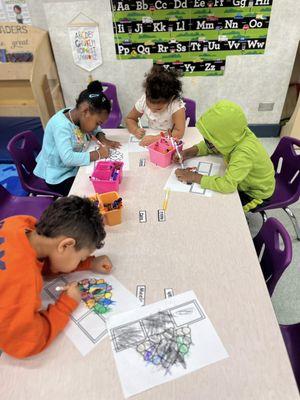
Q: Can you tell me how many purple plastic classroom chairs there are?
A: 7